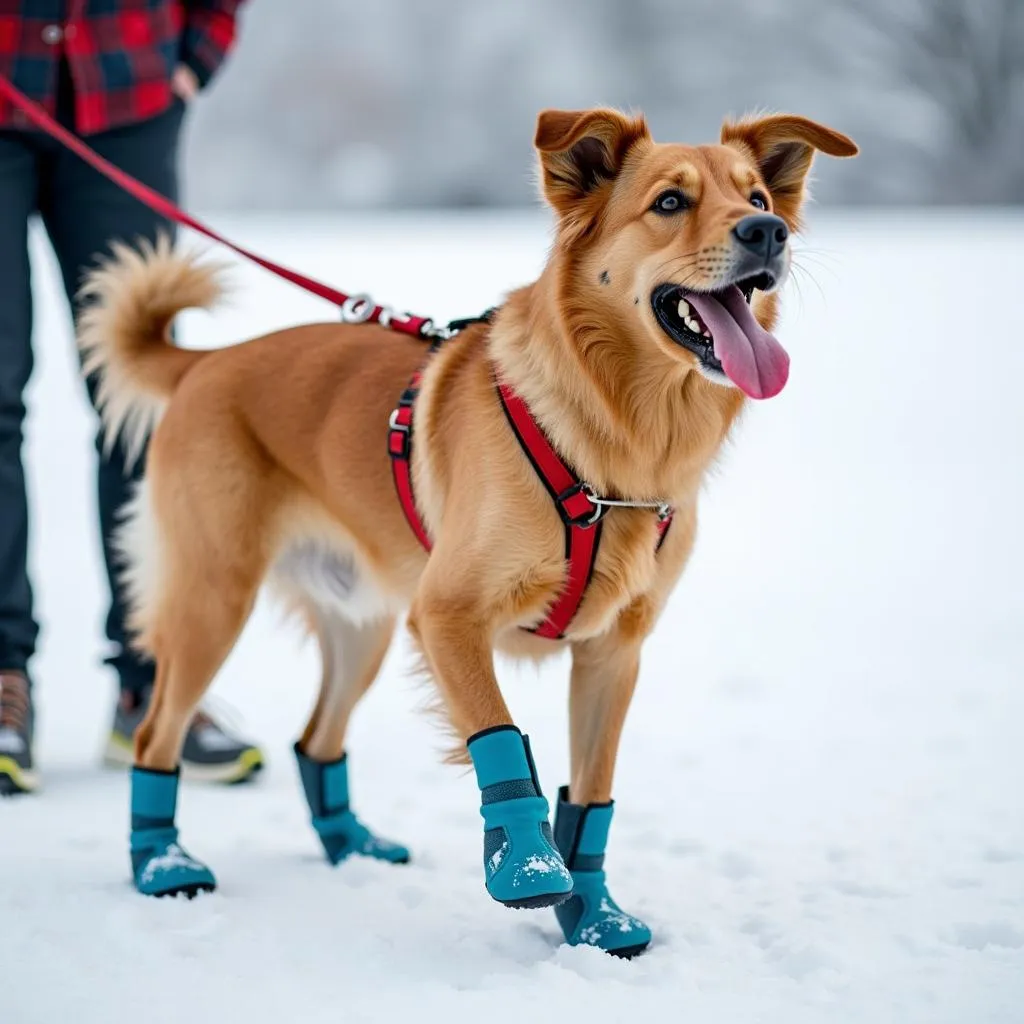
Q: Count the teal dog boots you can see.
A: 4